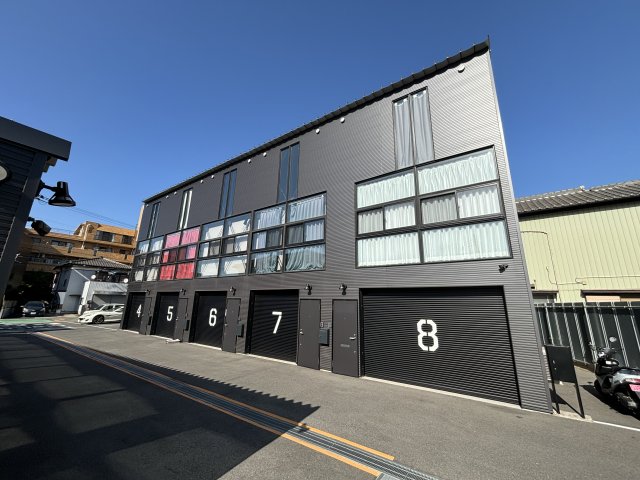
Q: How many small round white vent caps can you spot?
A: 10